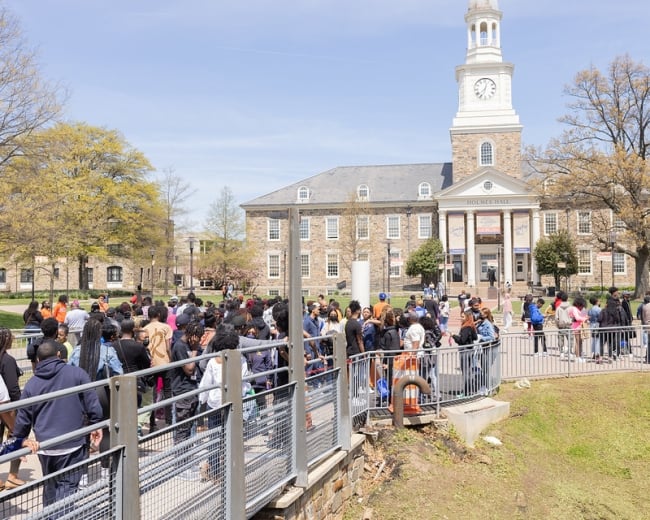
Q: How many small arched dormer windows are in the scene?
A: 3